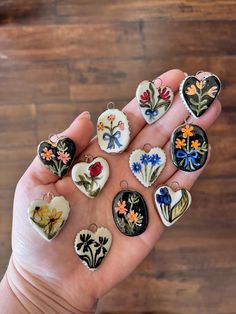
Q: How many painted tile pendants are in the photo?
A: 11